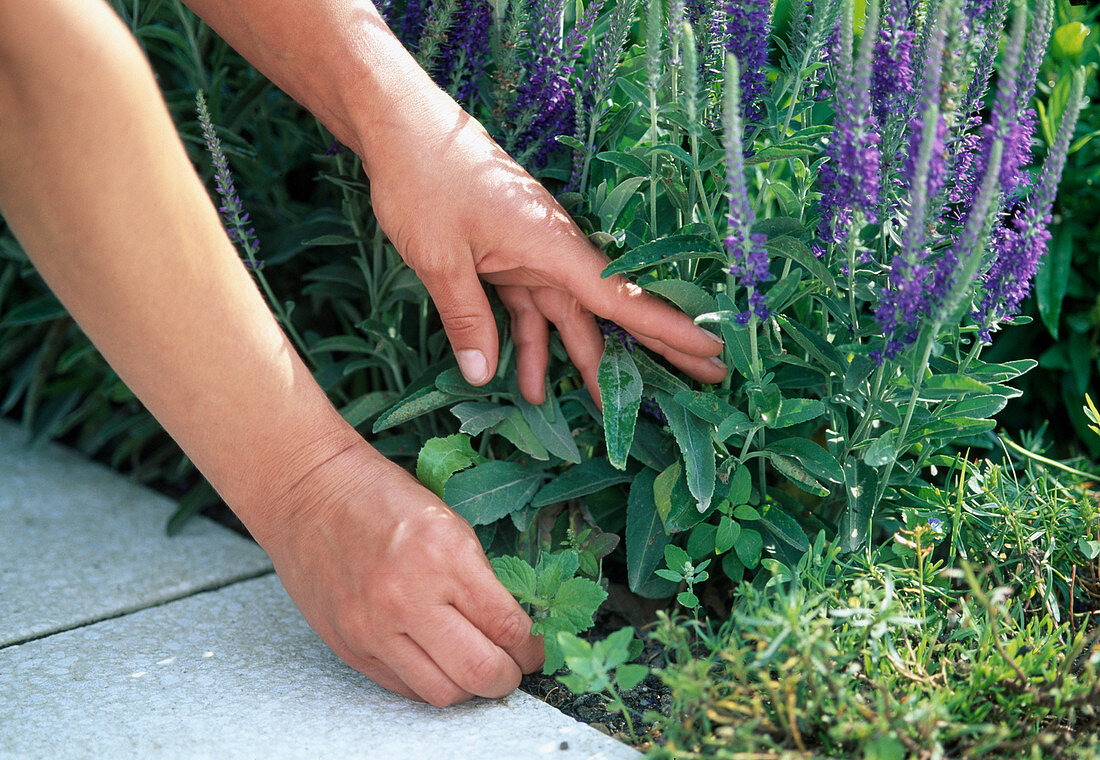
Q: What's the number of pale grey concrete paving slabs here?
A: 2